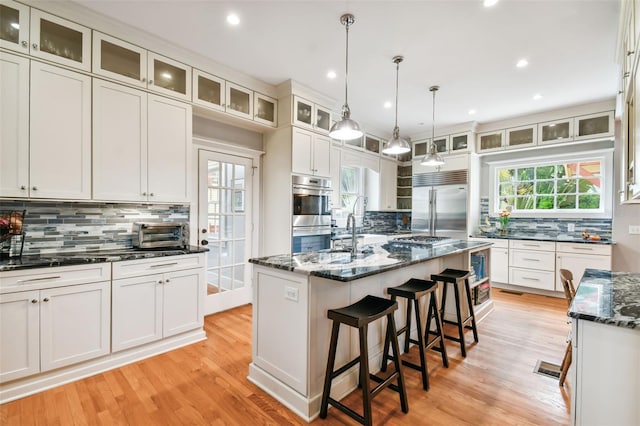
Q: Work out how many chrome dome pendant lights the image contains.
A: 3